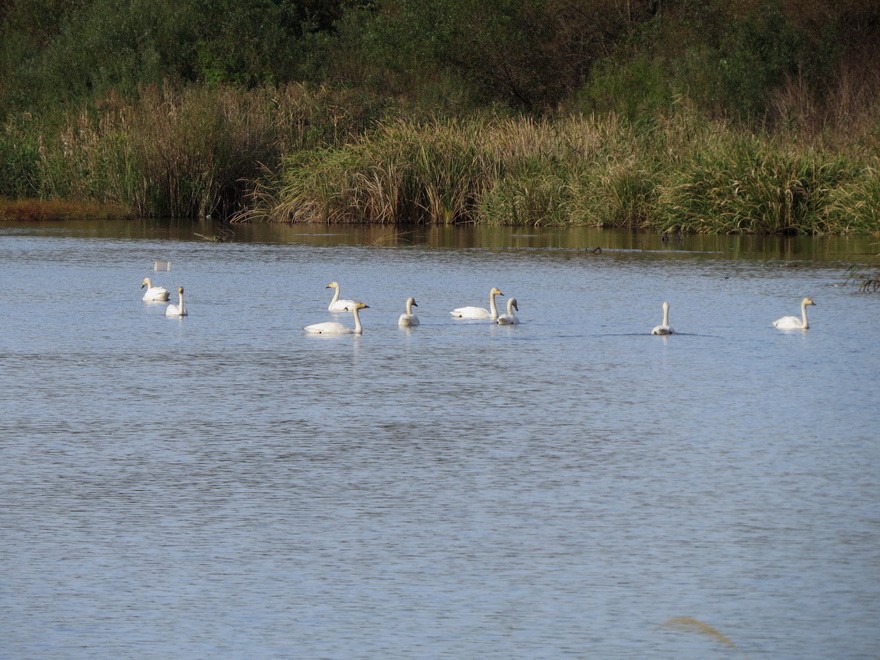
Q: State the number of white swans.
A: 9